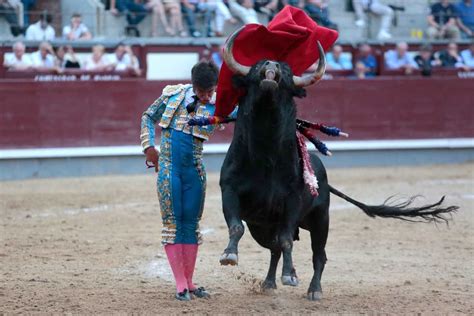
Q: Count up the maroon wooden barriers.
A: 1